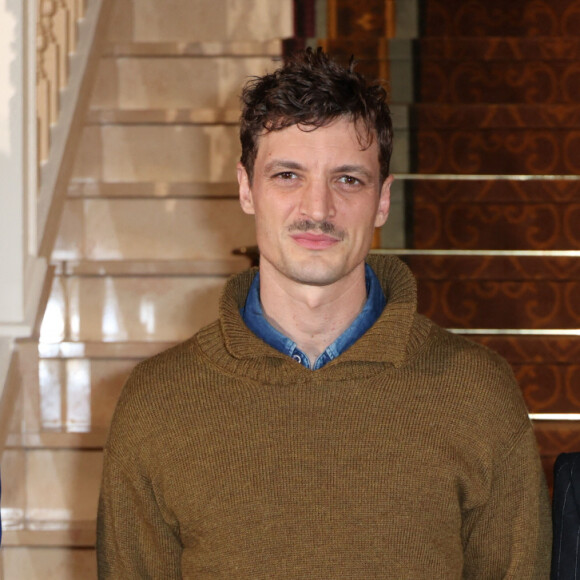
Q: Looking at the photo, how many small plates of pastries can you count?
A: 0